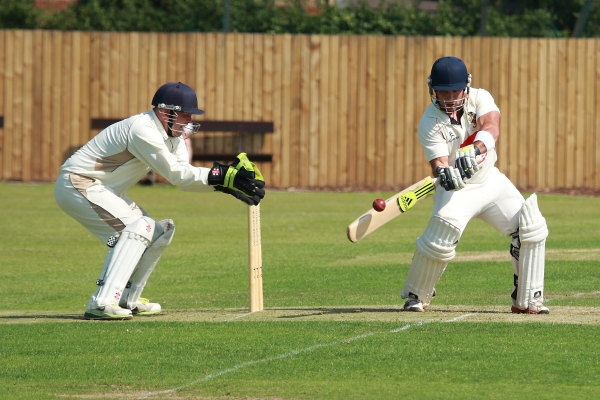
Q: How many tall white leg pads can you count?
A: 4